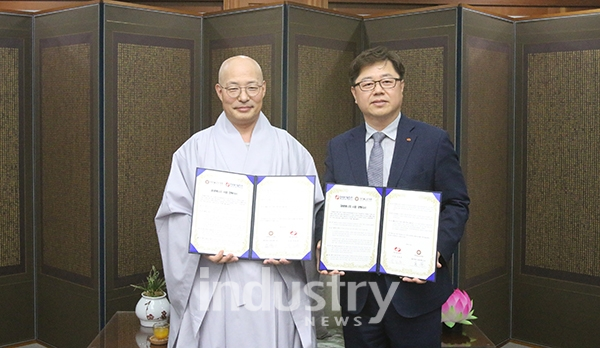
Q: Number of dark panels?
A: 8